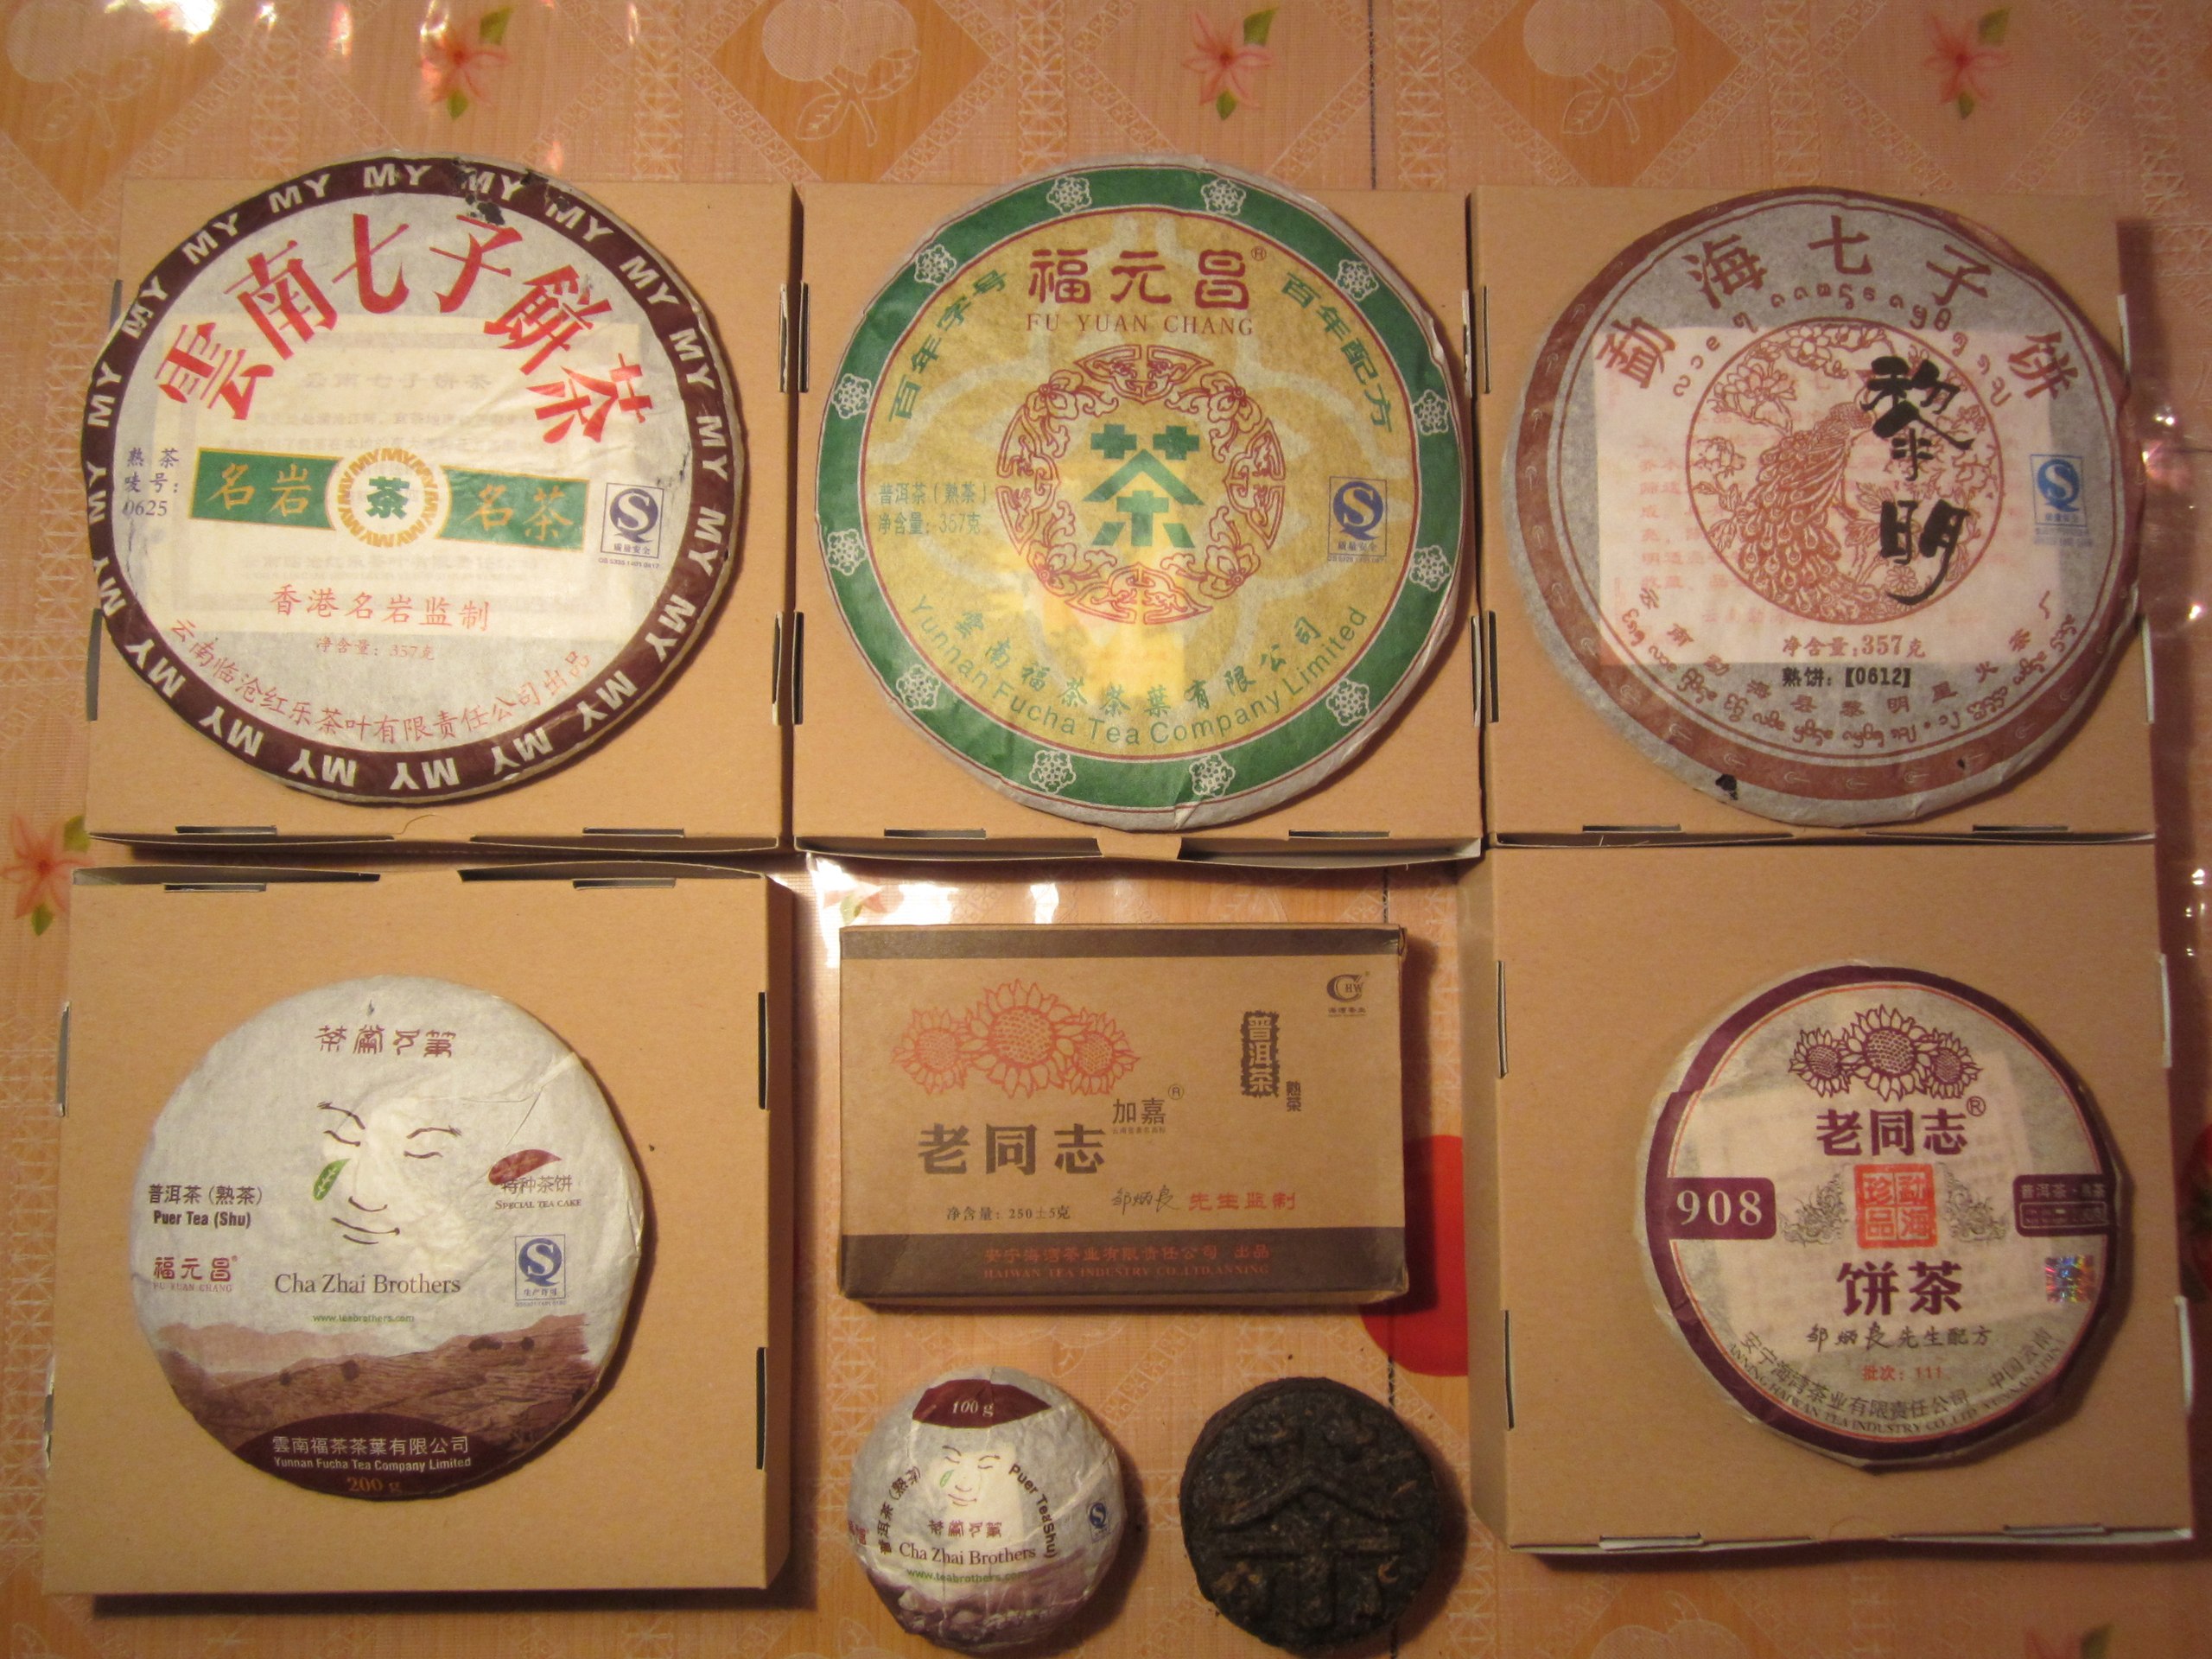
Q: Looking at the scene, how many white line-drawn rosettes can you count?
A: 12